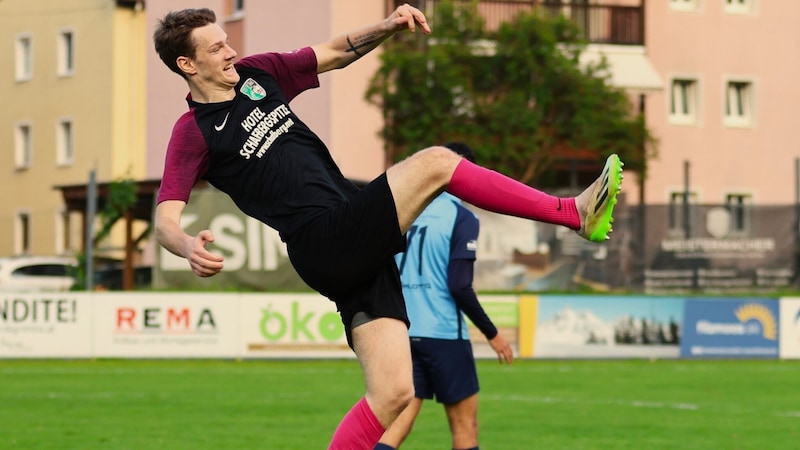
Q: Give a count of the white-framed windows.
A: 12